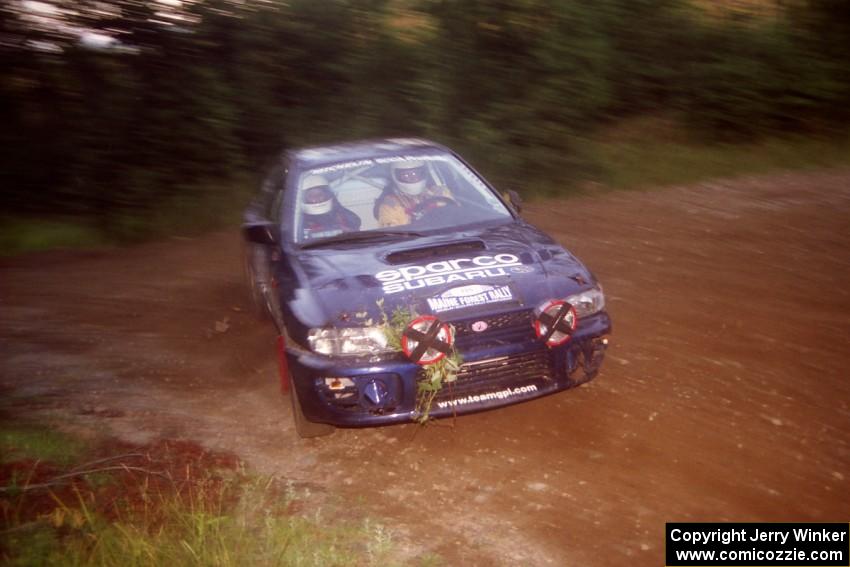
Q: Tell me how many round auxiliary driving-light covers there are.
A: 2